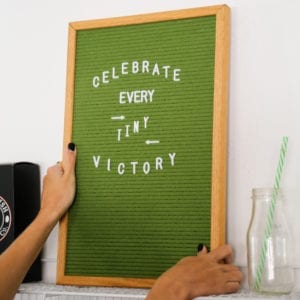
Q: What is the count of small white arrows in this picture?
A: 2